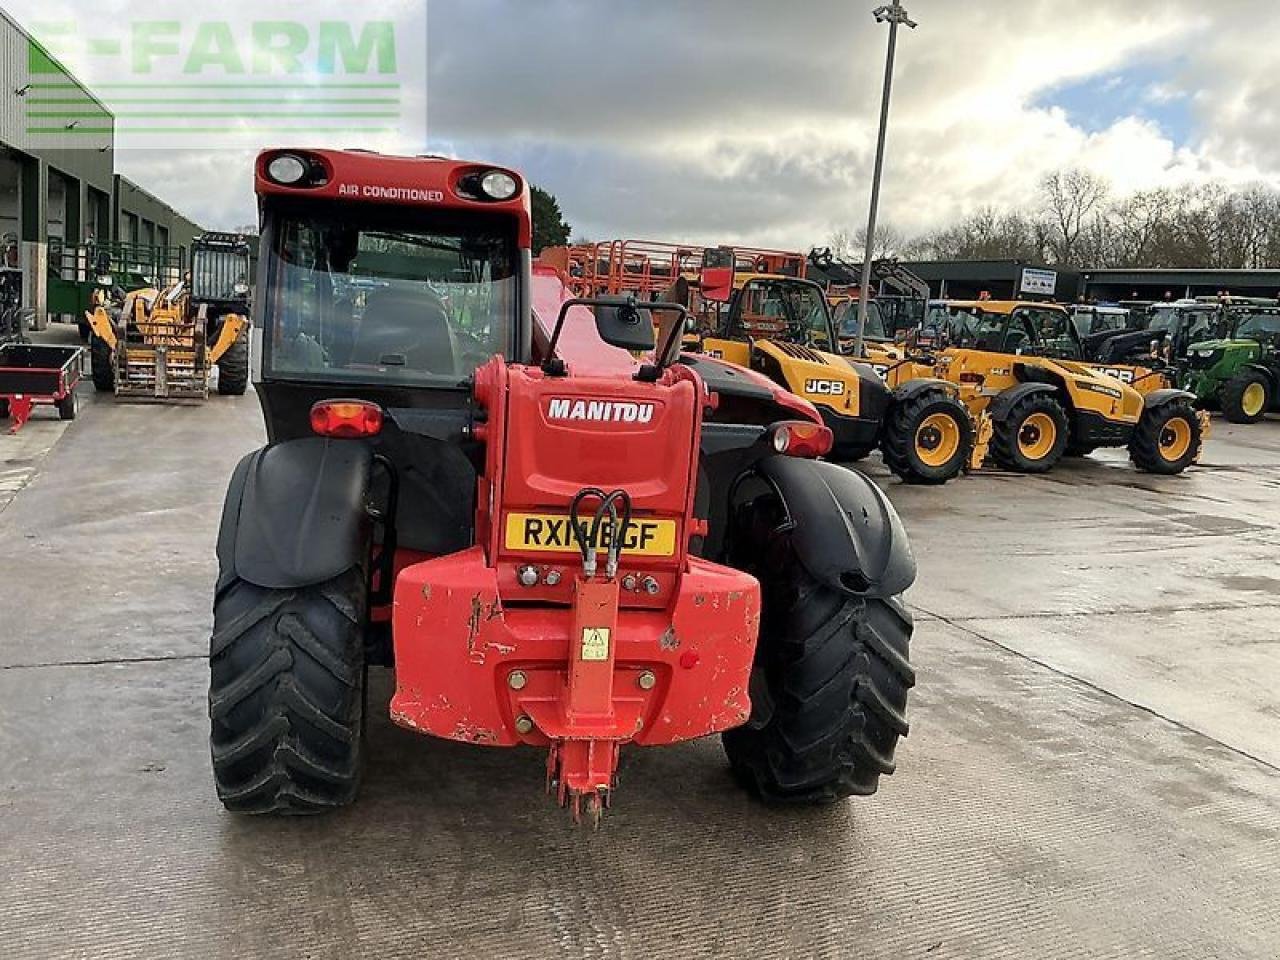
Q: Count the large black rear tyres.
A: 2